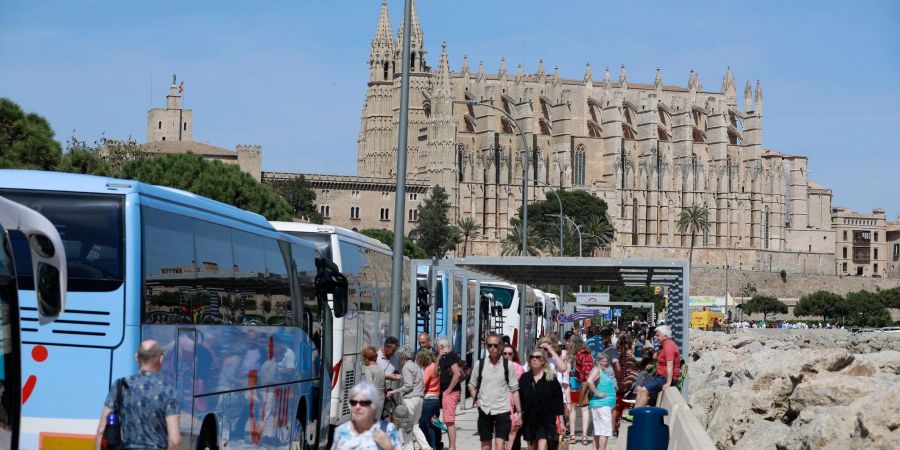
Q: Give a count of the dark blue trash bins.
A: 1